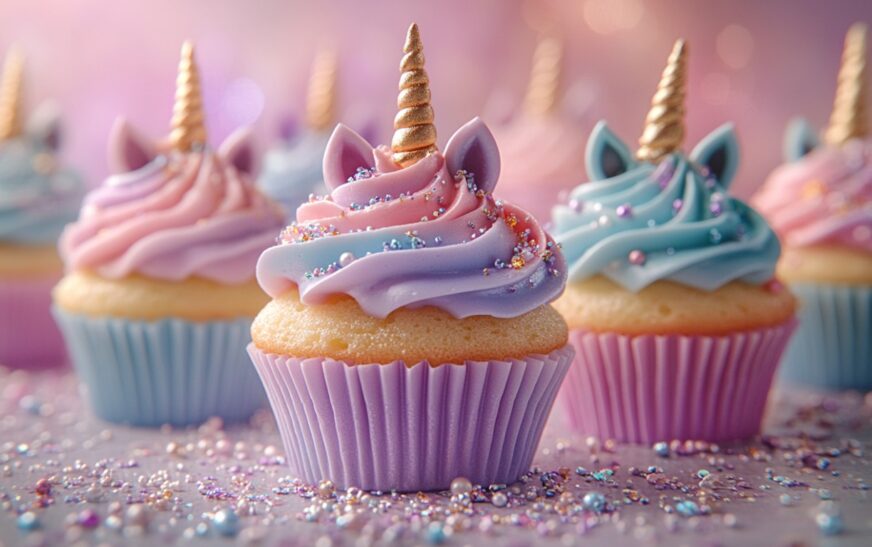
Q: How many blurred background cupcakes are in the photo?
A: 4